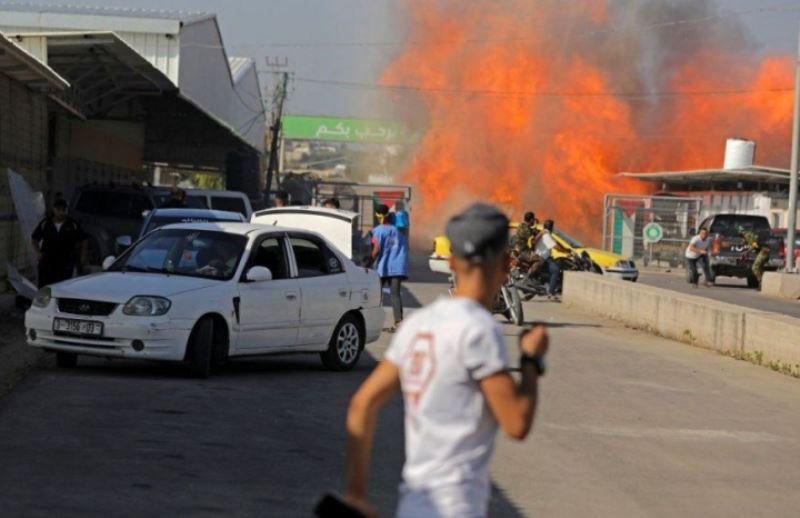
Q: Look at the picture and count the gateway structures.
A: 2